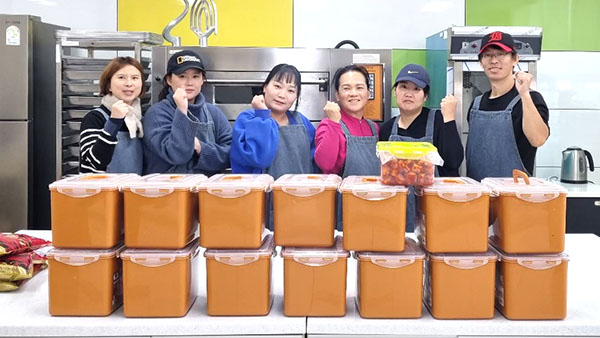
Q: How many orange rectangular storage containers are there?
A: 14